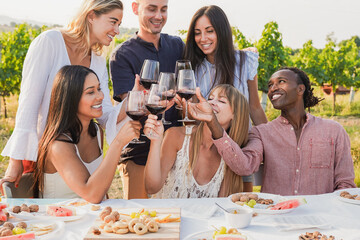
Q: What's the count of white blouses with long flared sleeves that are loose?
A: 1